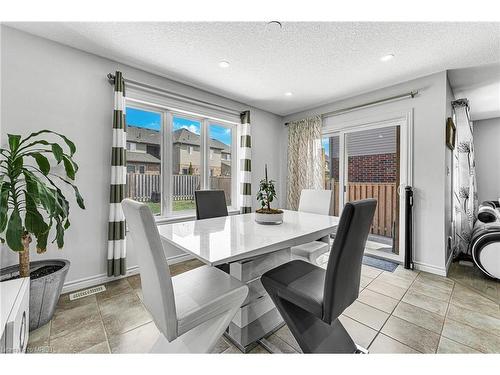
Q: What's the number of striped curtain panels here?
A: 2